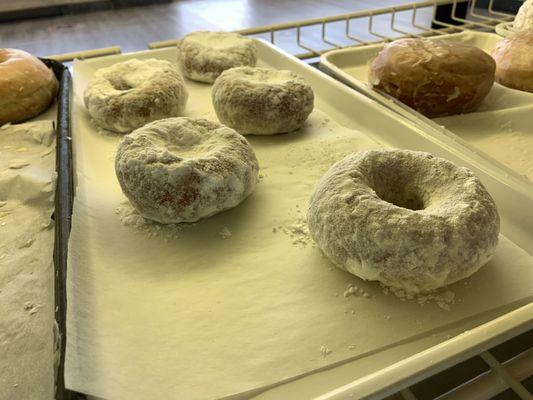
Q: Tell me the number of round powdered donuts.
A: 5